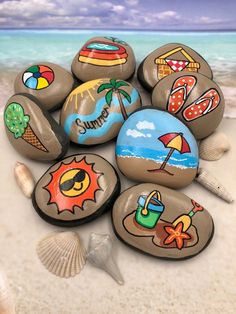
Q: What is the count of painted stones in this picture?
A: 9